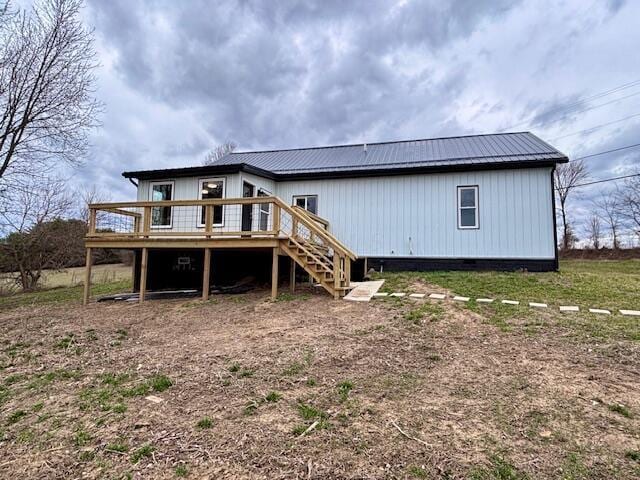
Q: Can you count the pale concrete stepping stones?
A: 11